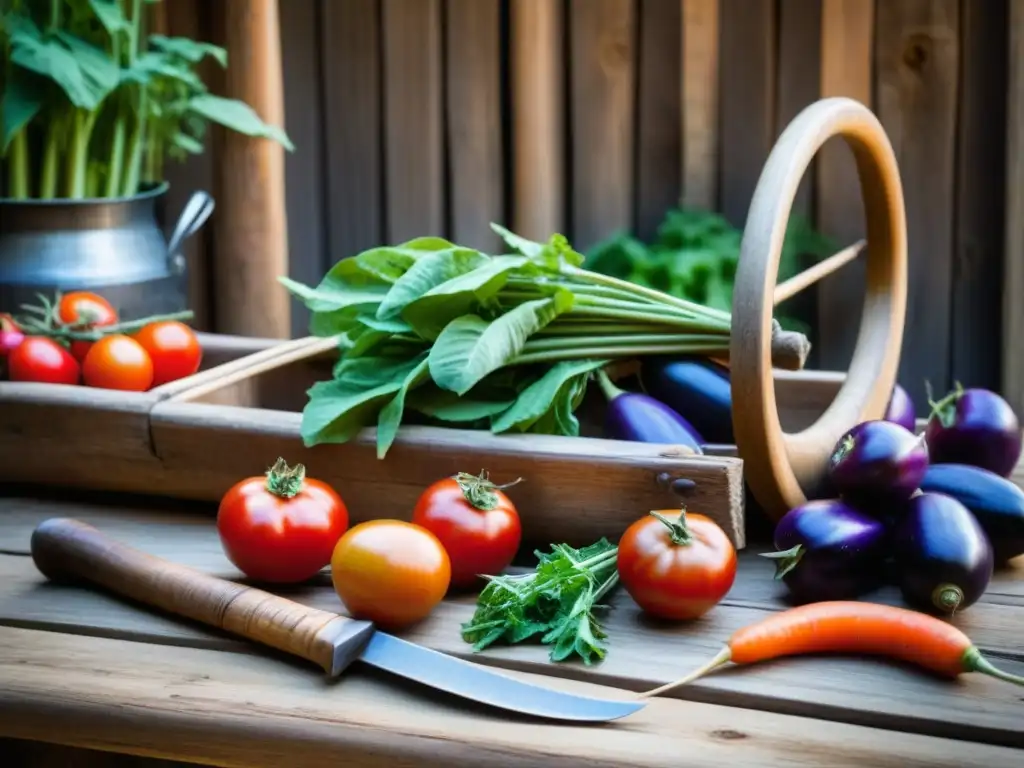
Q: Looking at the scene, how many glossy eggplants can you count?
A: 8